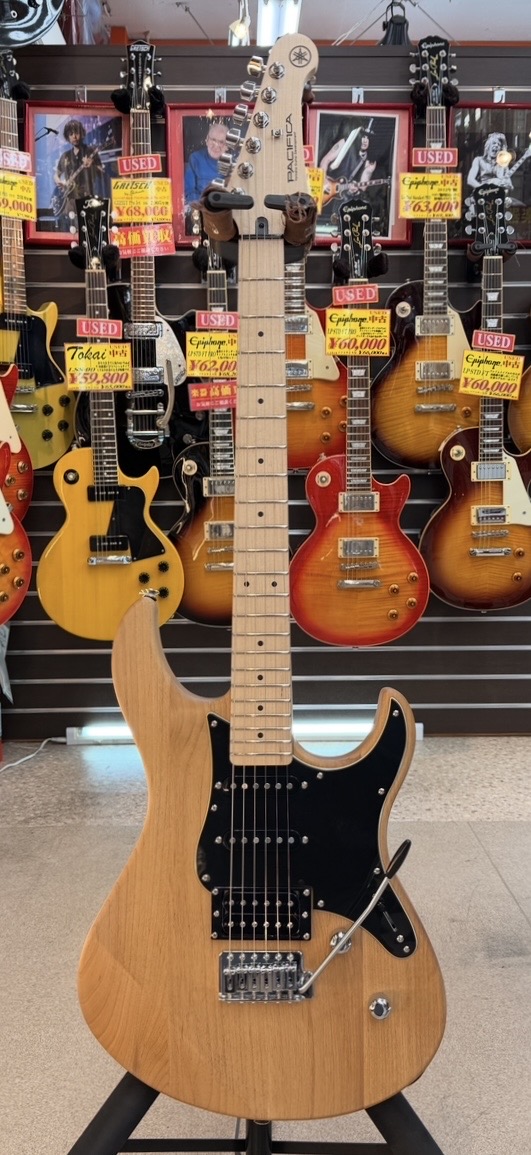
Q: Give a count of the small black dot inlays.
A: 10